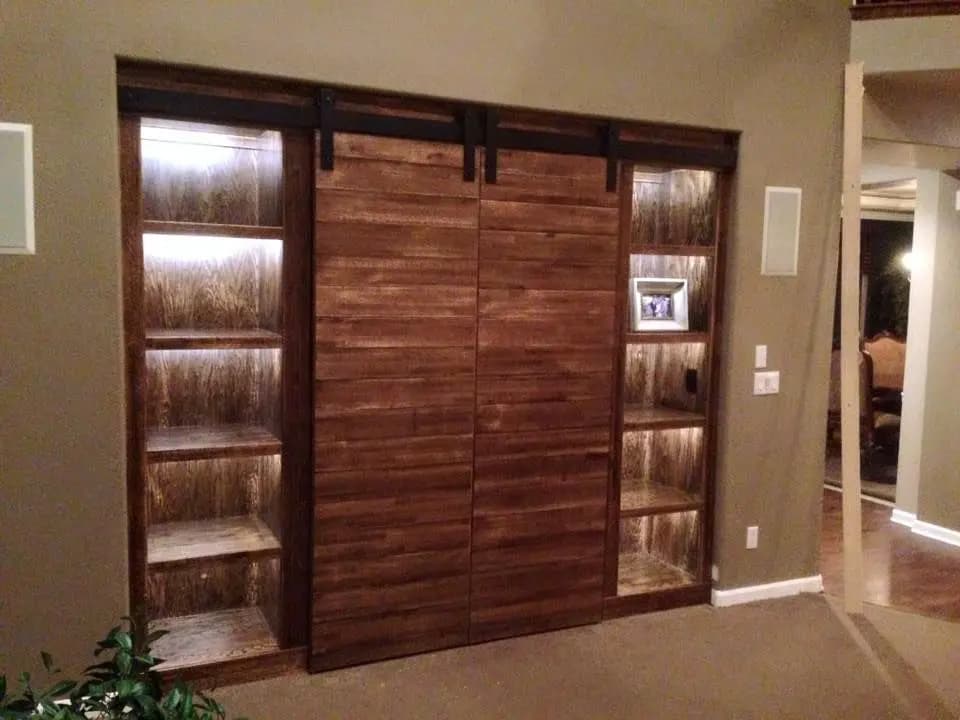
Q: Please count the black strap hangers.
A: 4